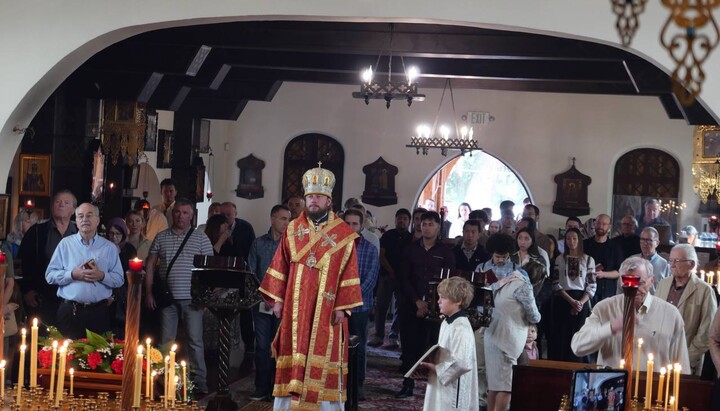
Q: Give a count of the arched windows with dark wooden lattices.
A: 2